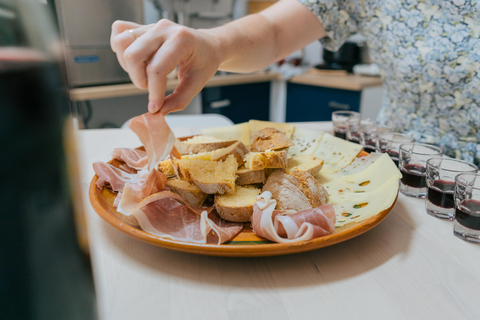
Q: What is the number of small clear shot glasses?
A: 7